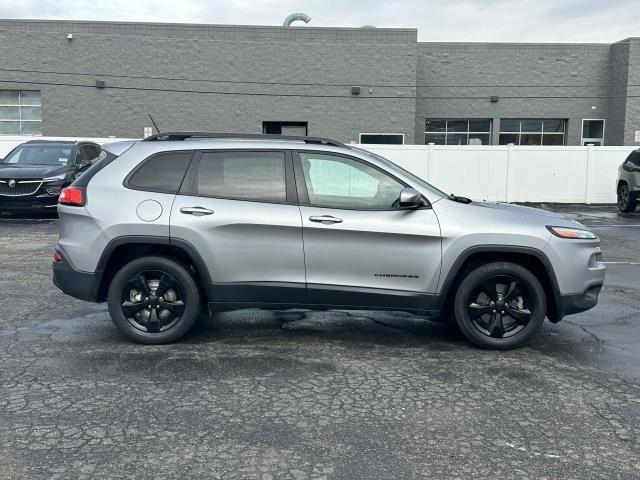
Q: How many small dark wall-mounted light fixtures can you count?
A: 3